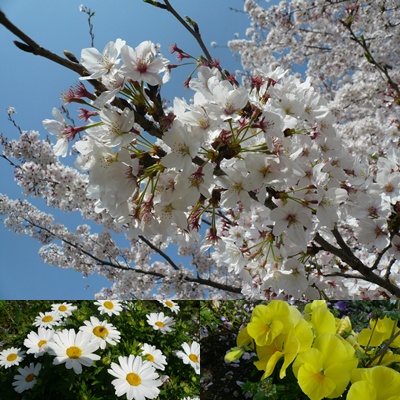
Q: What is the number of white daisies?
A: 13